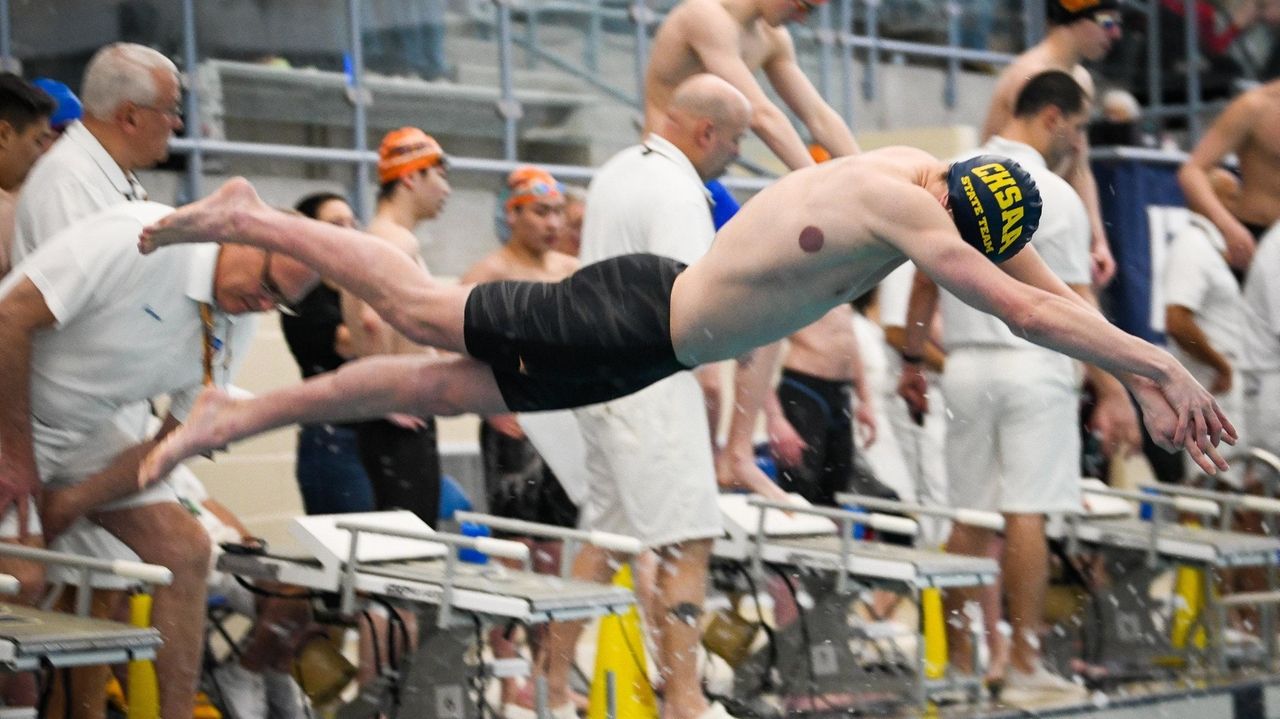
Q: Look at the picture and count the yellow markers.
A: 4